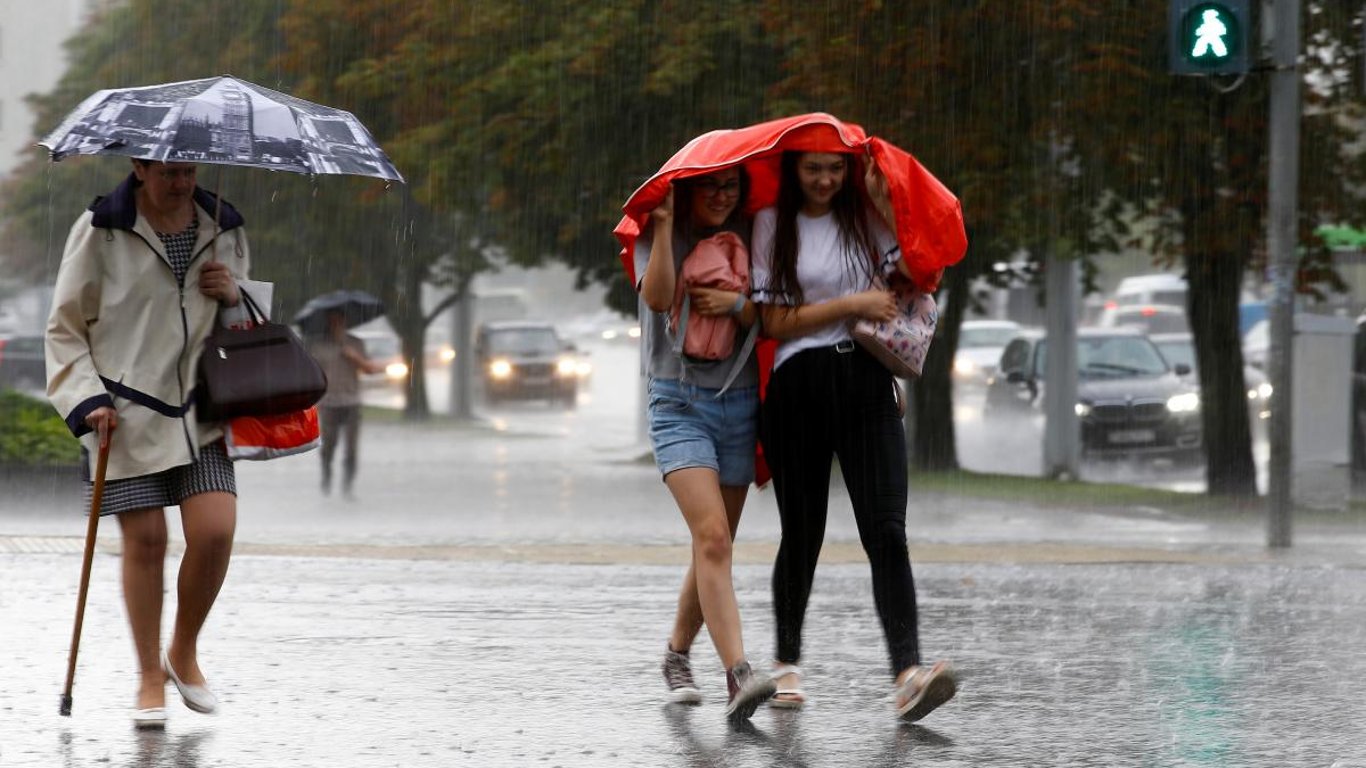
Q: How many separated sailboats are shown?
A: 0